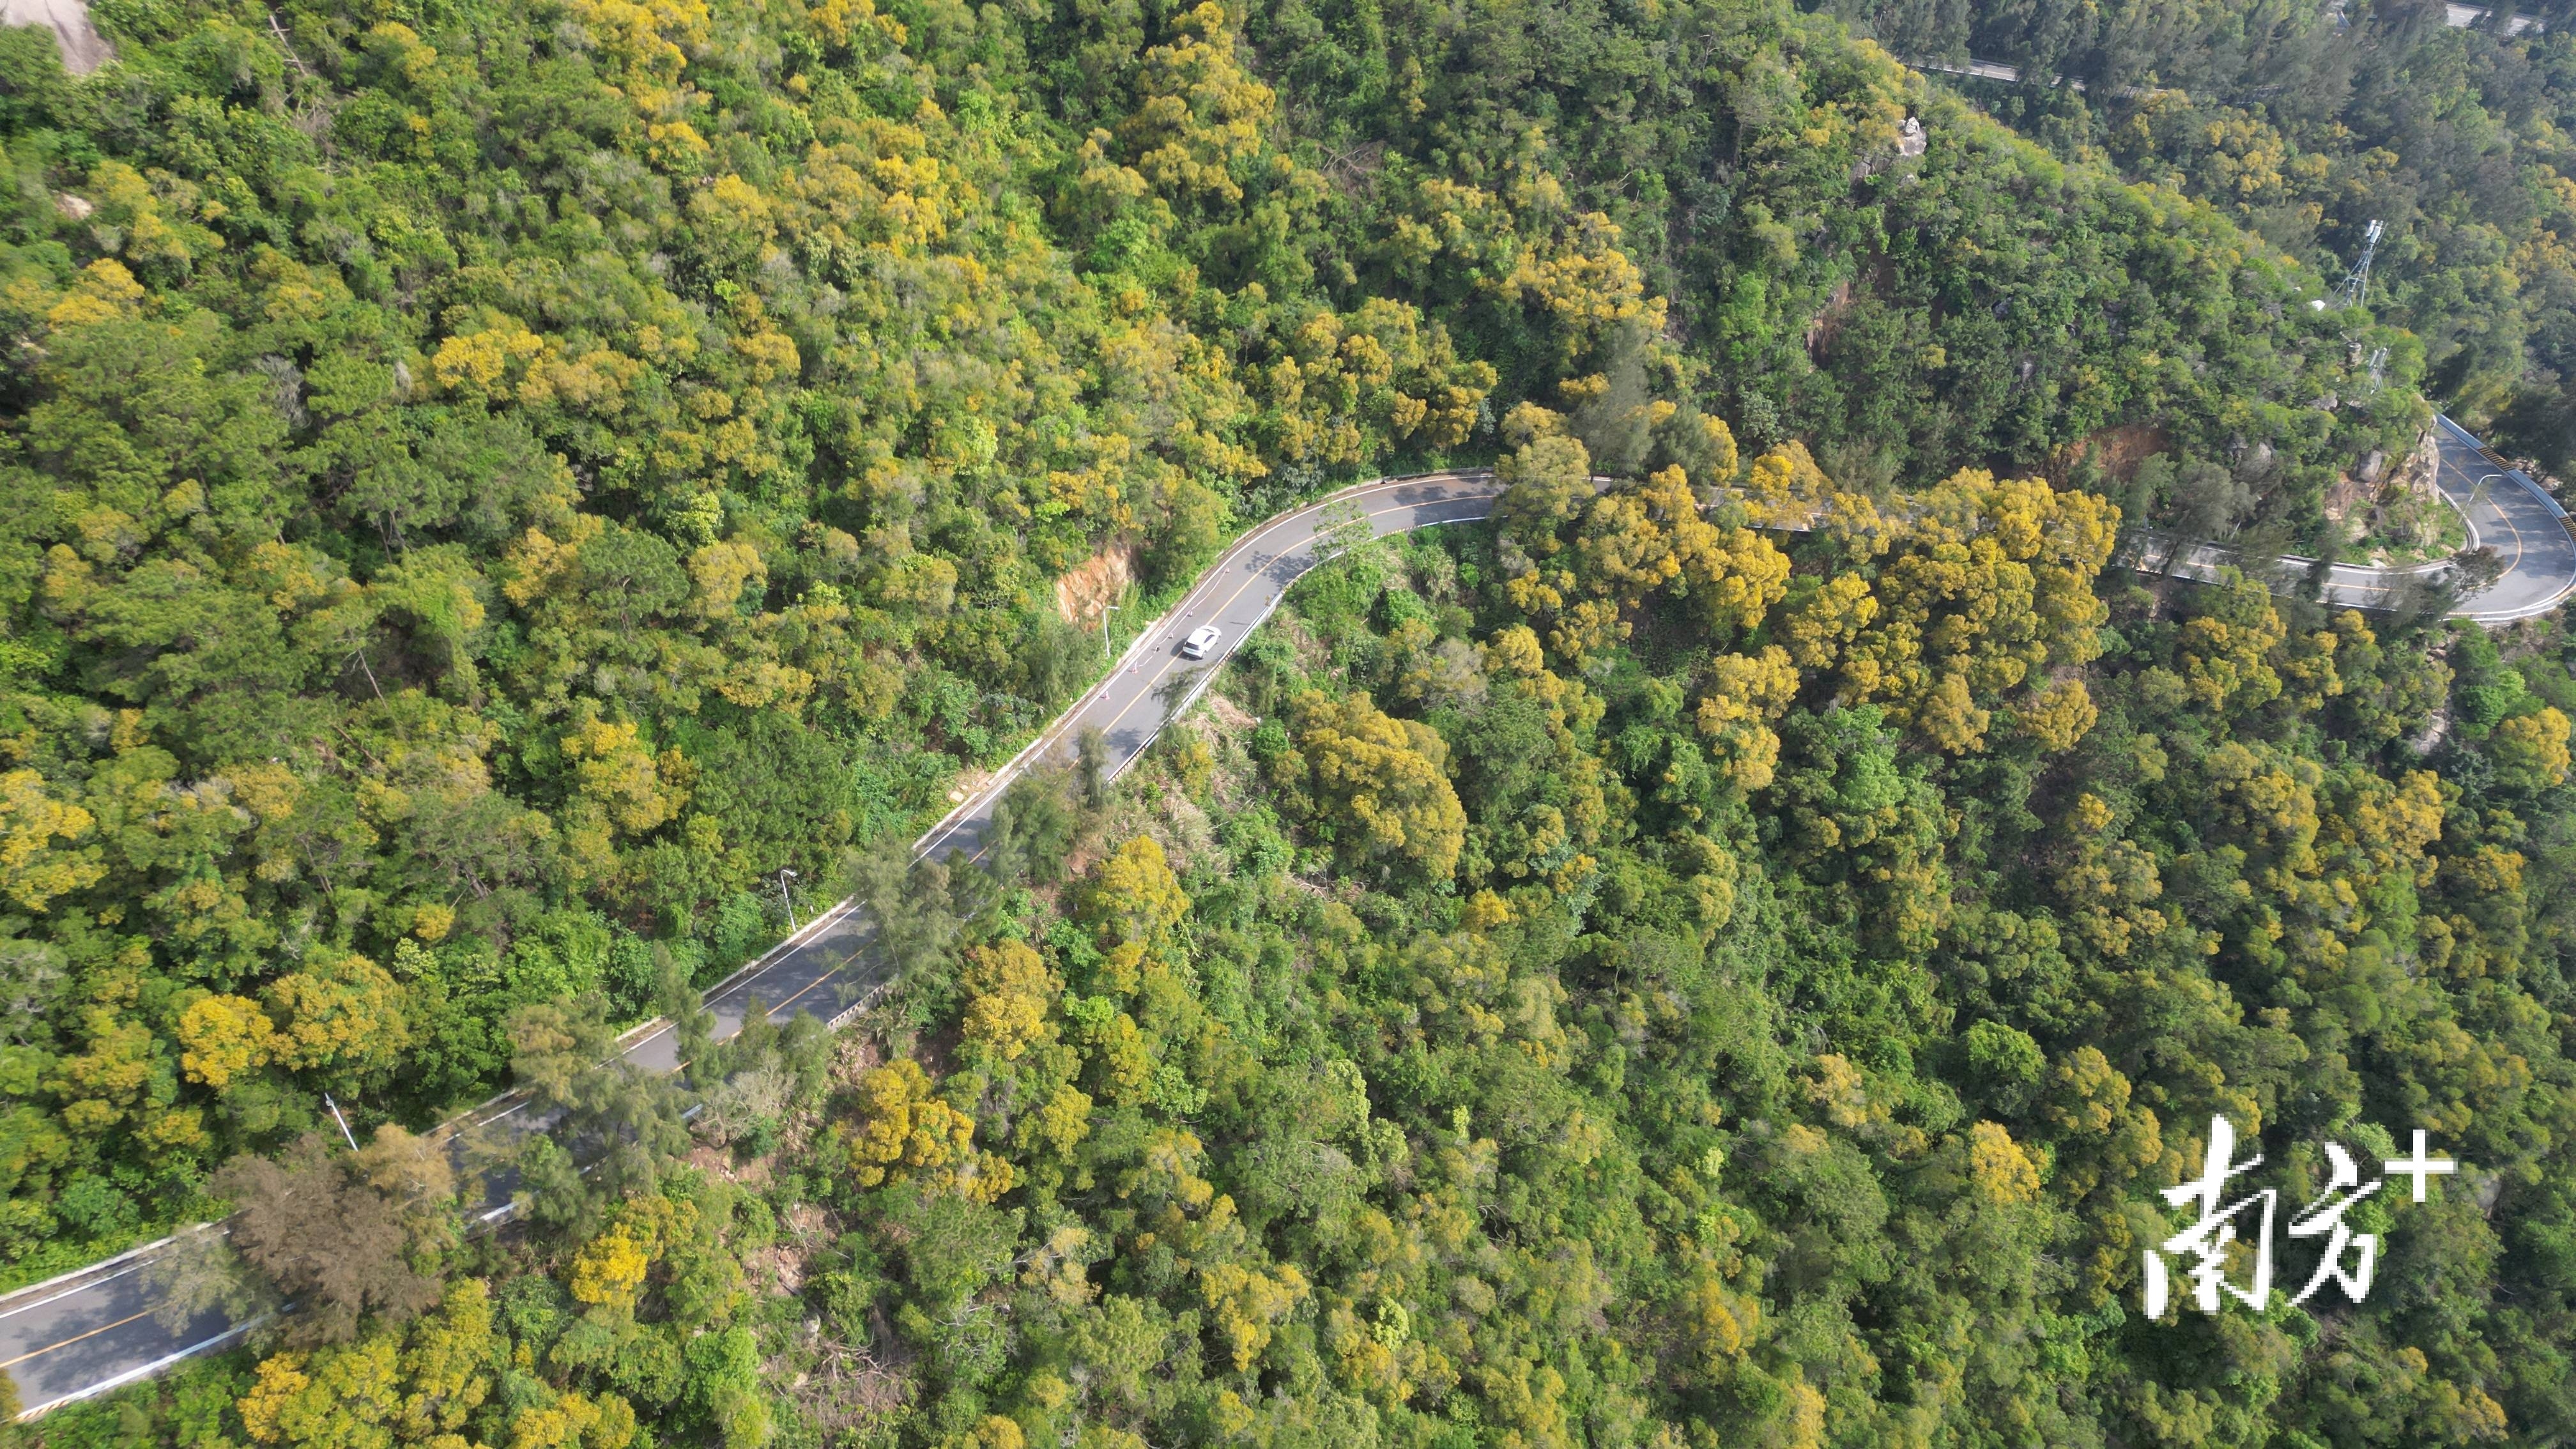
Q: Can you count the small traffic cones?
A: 6